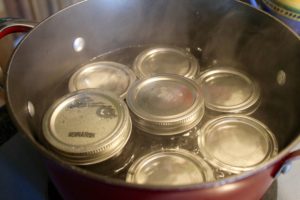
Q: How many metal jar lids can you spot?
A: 7